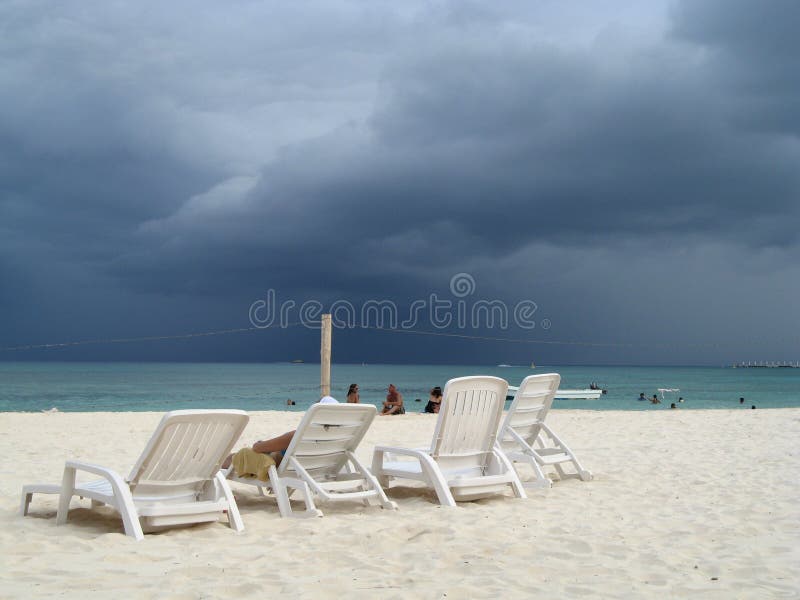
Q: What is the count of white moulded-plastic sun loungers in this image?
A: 4